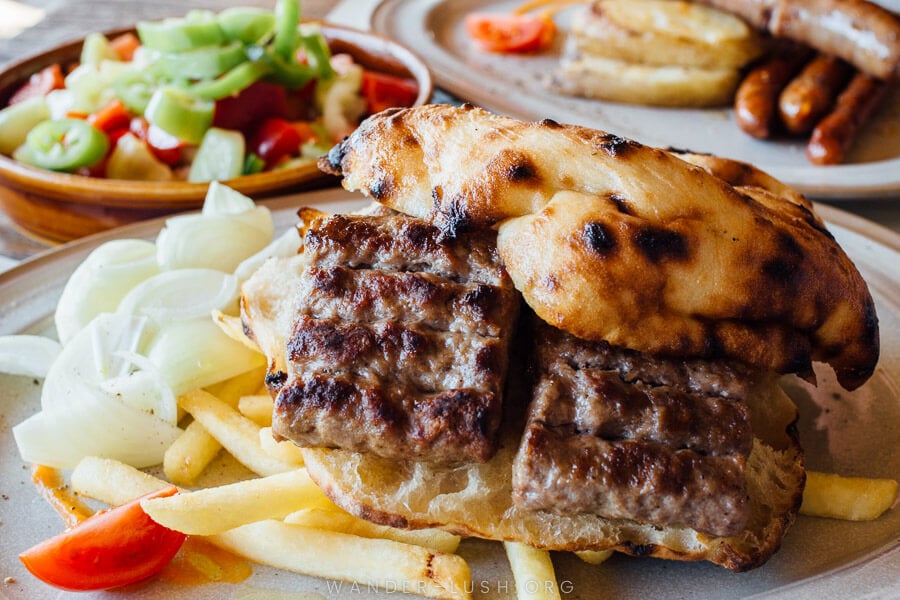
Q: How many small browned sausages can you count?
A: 3